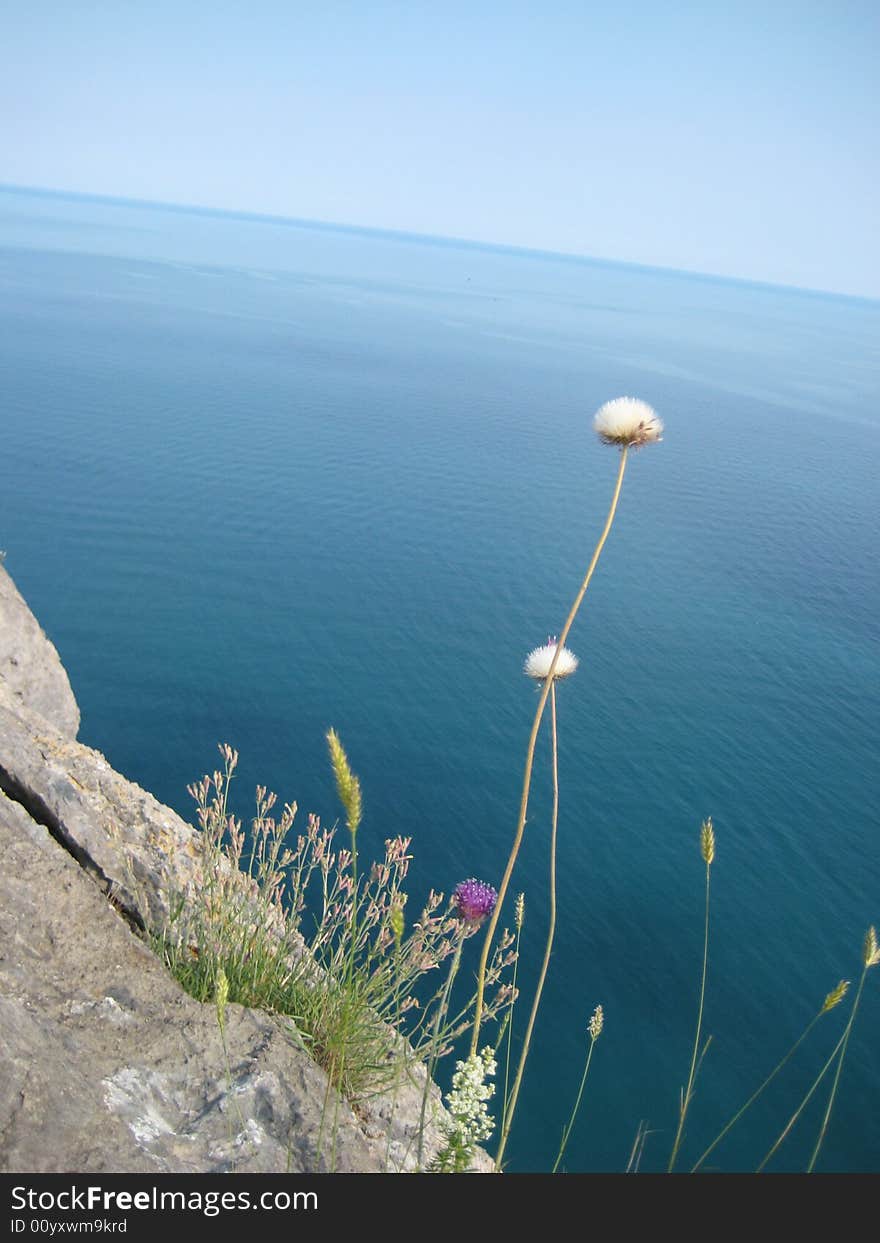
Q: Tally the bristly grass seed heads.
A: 8